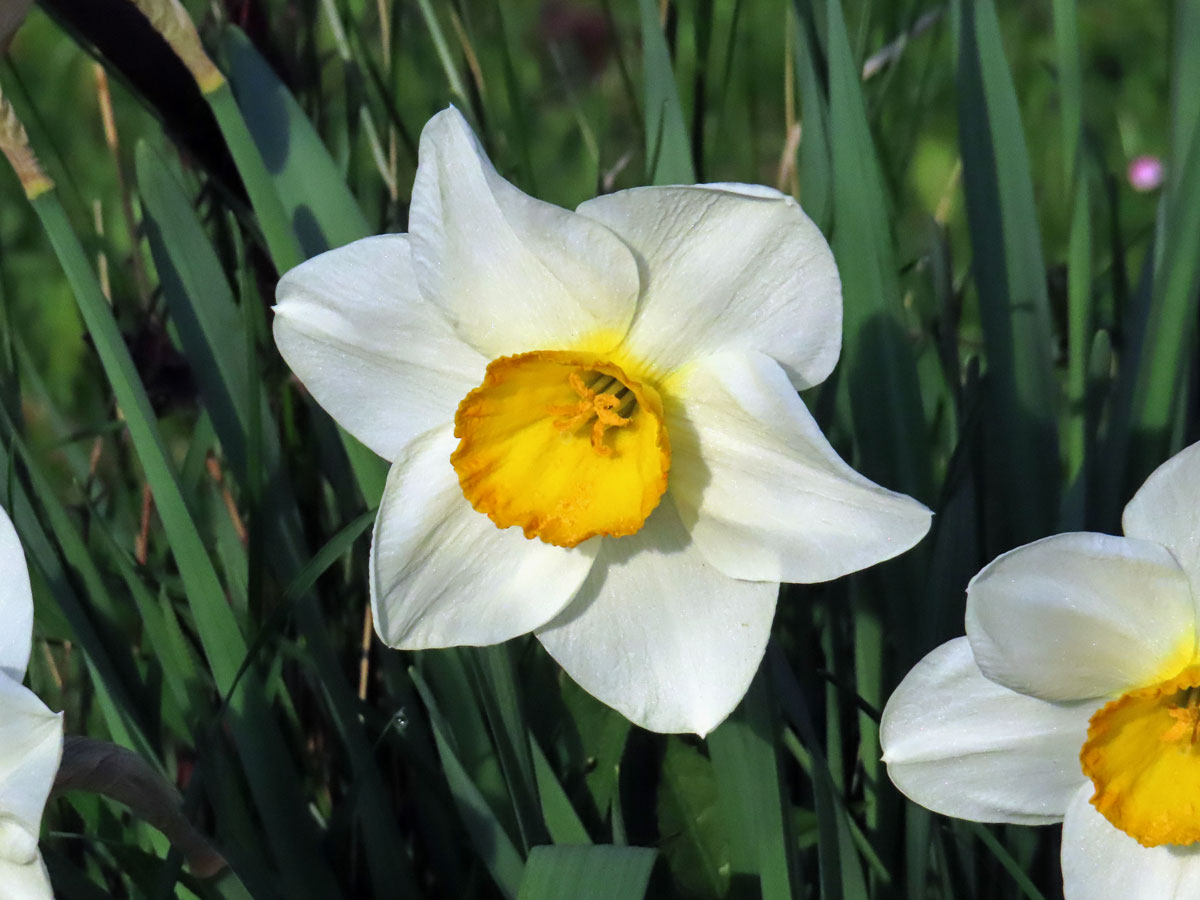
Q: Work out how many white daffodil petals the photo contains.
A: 13